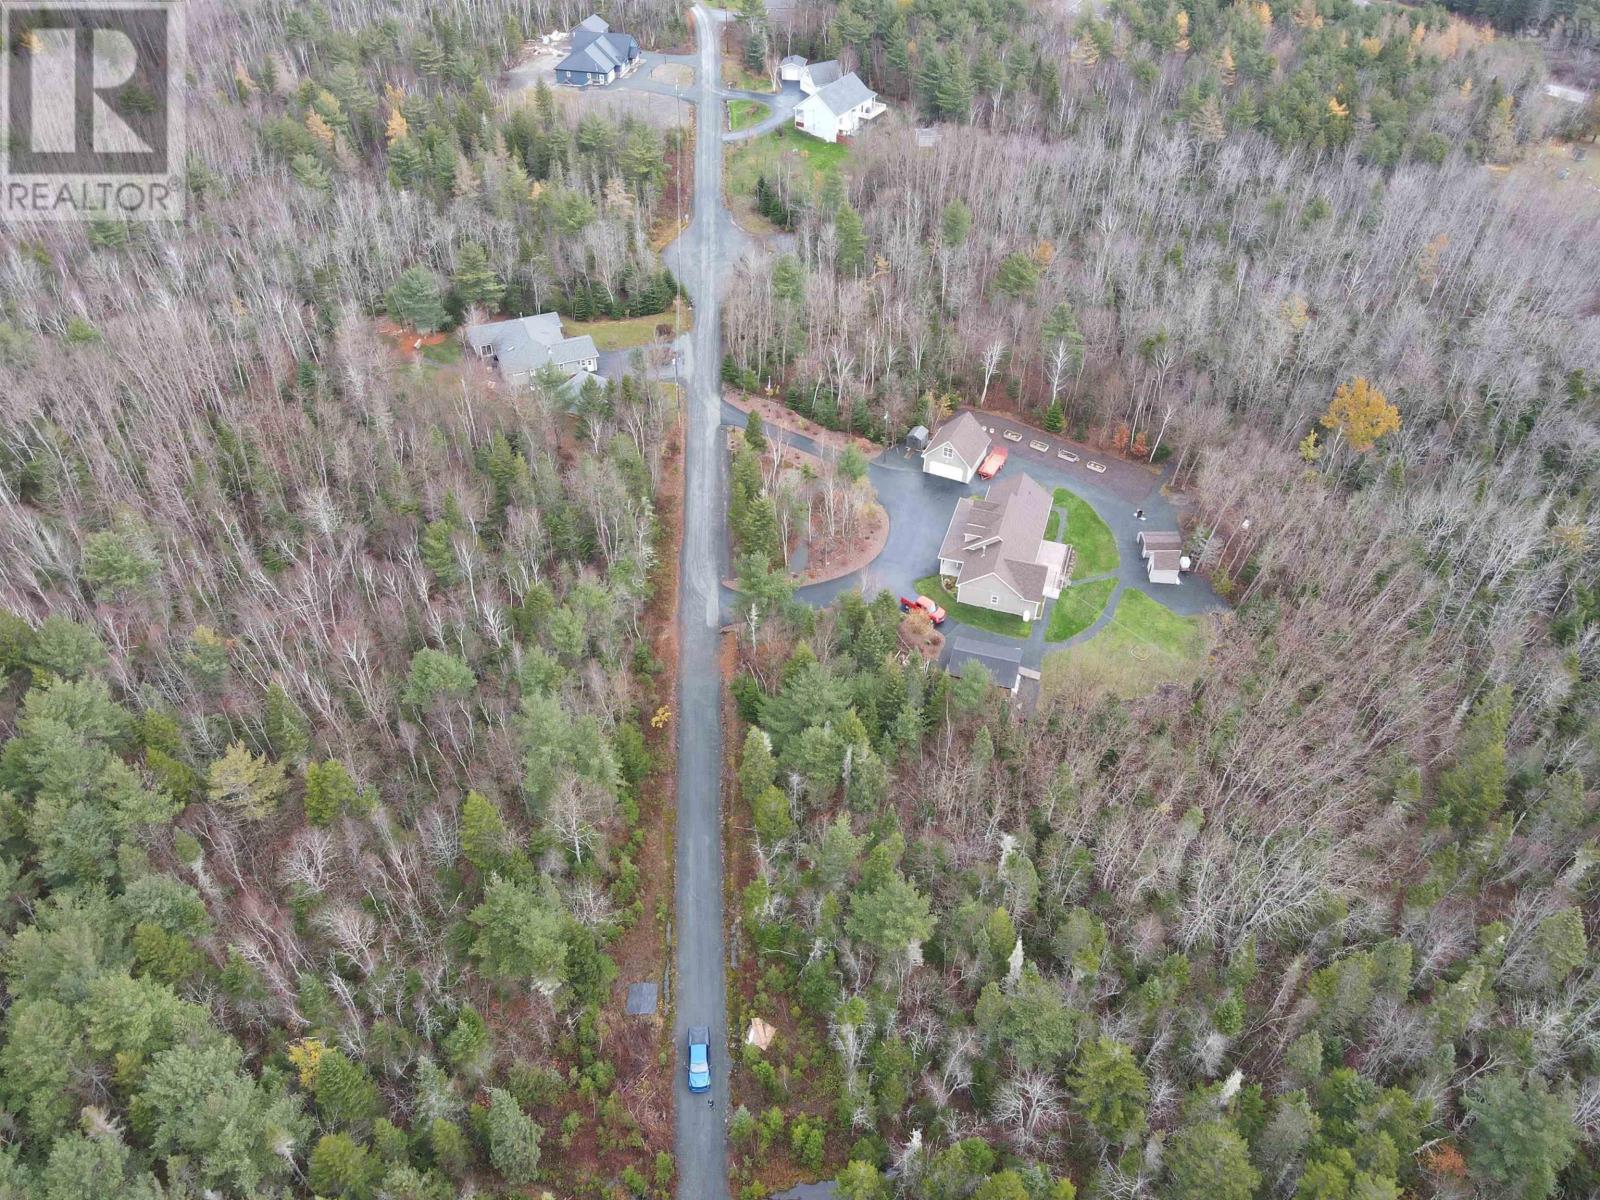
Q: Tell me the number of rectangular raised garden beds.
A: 4